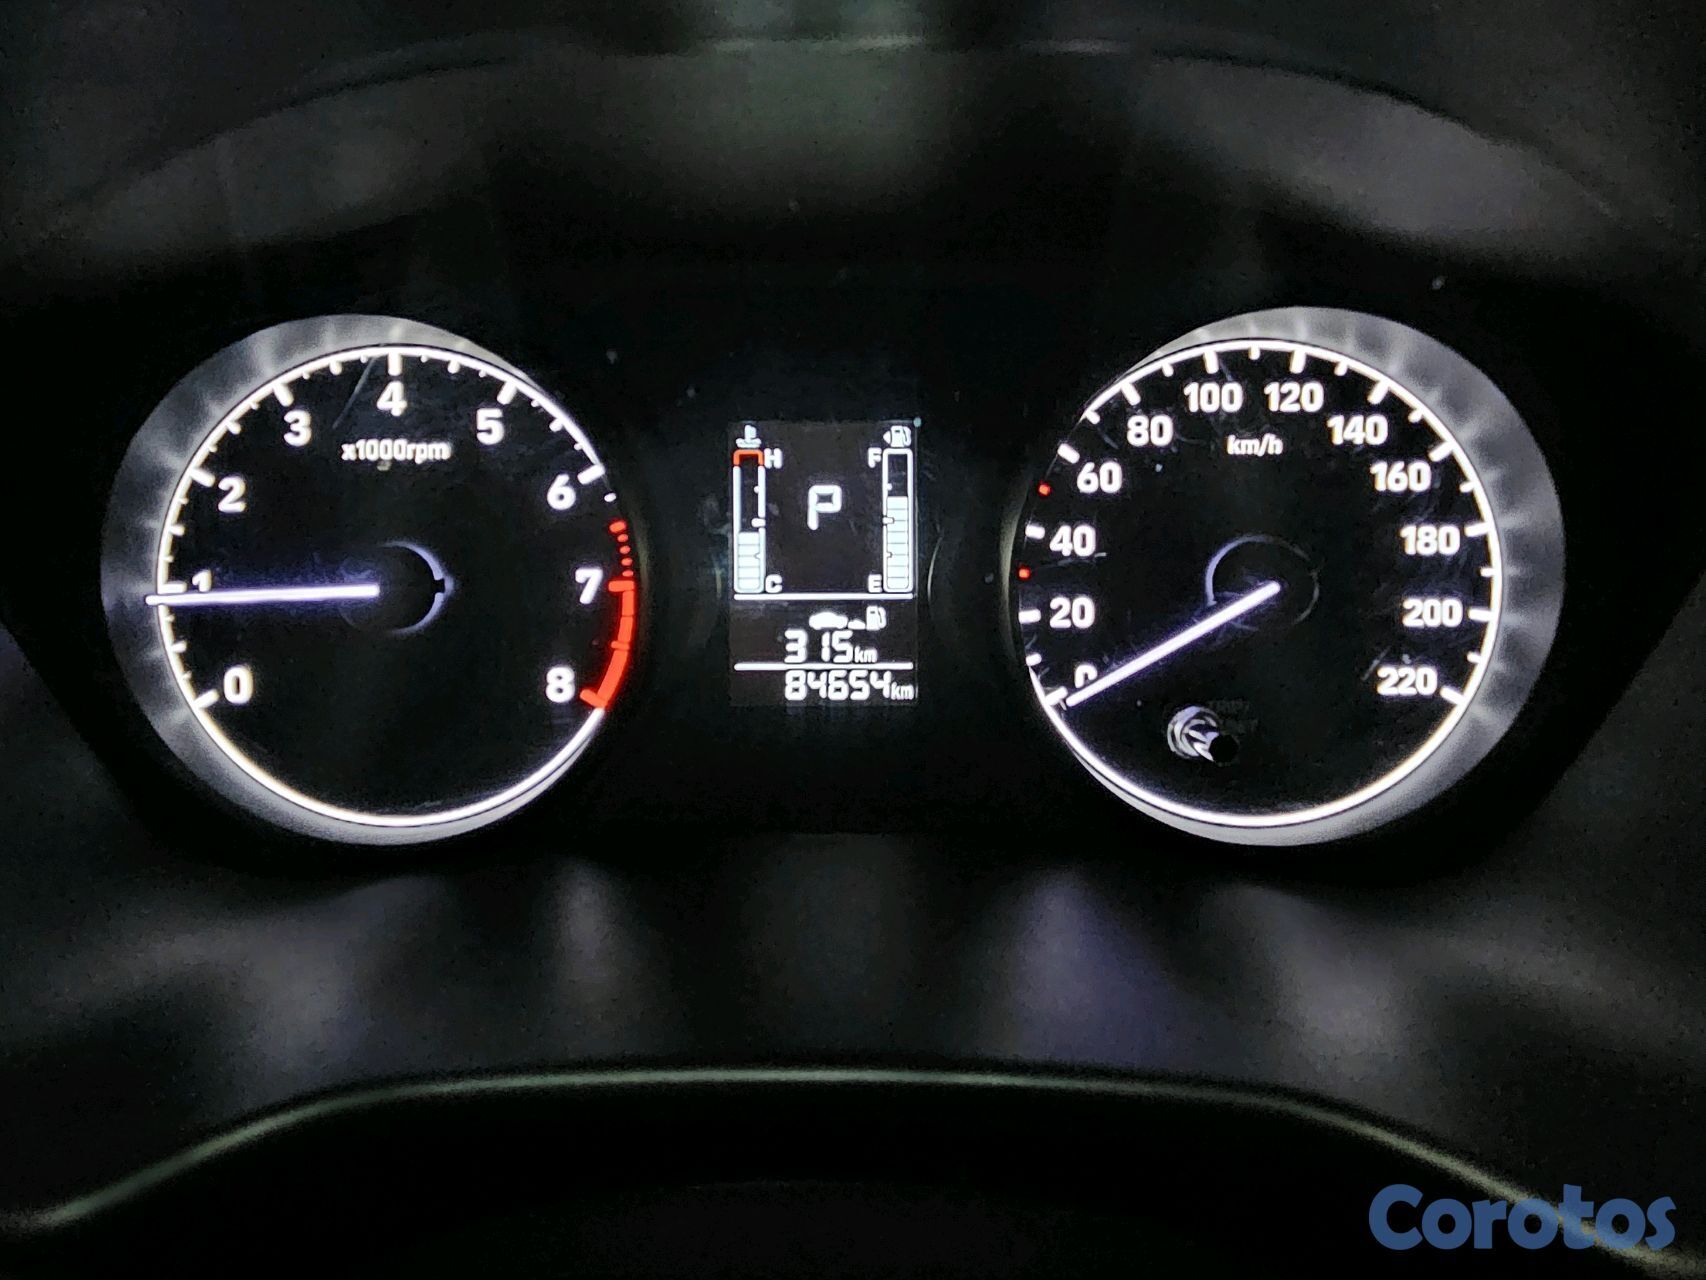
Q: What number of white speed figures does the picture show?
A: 12